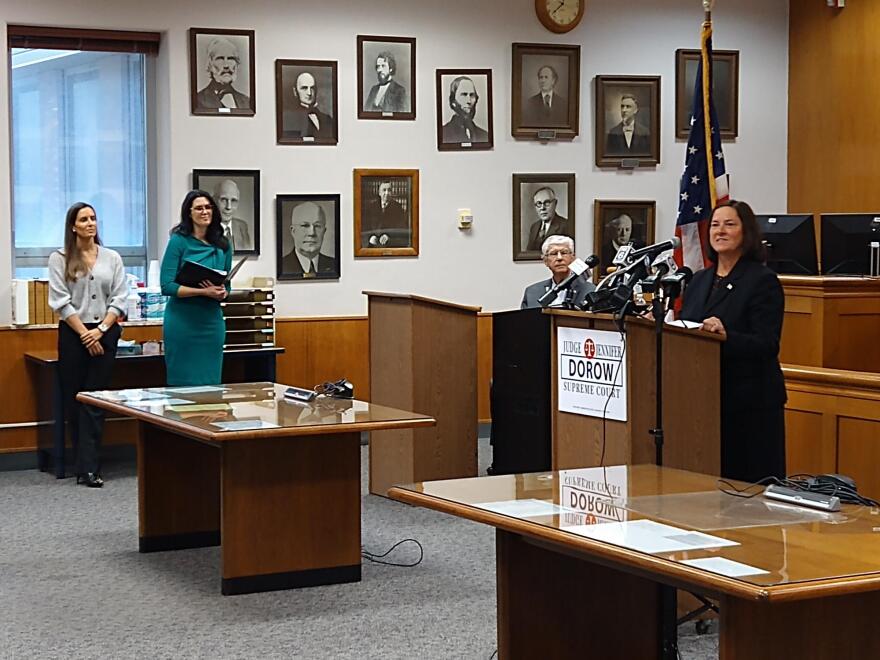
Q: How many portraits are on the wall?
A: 12